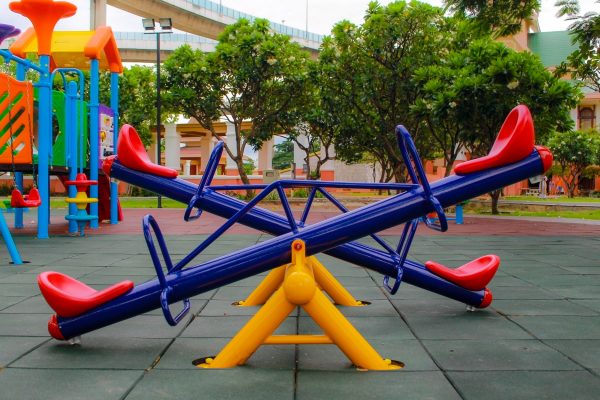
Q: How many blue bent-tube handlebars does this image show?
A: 4